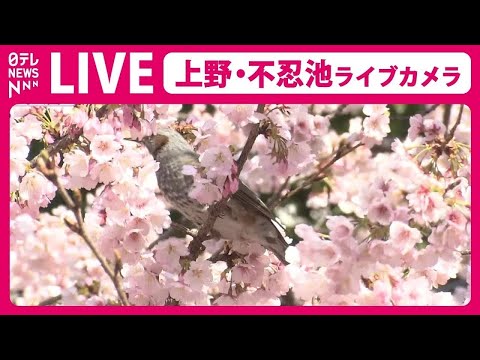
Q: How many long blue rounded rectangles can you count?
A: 0